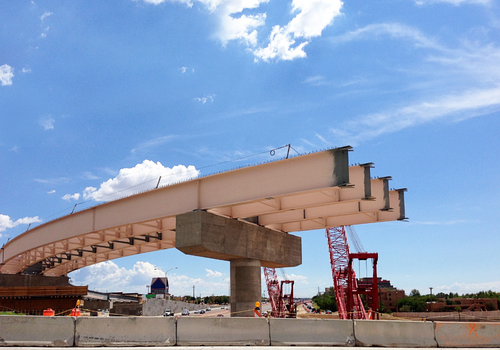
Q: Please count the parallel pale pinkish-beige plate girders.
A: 4